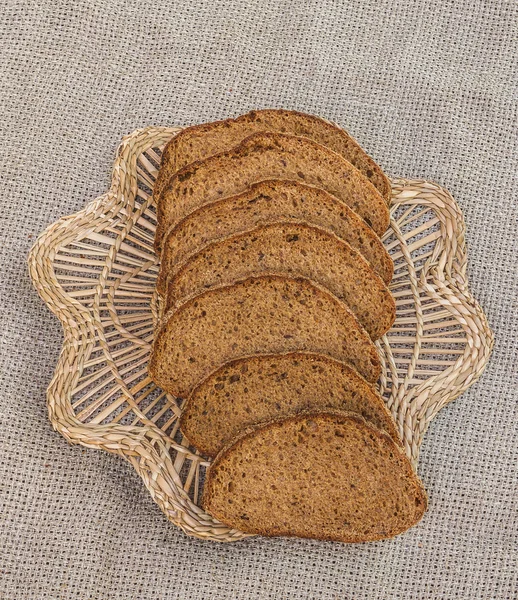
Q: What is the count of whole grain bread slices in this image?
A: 7